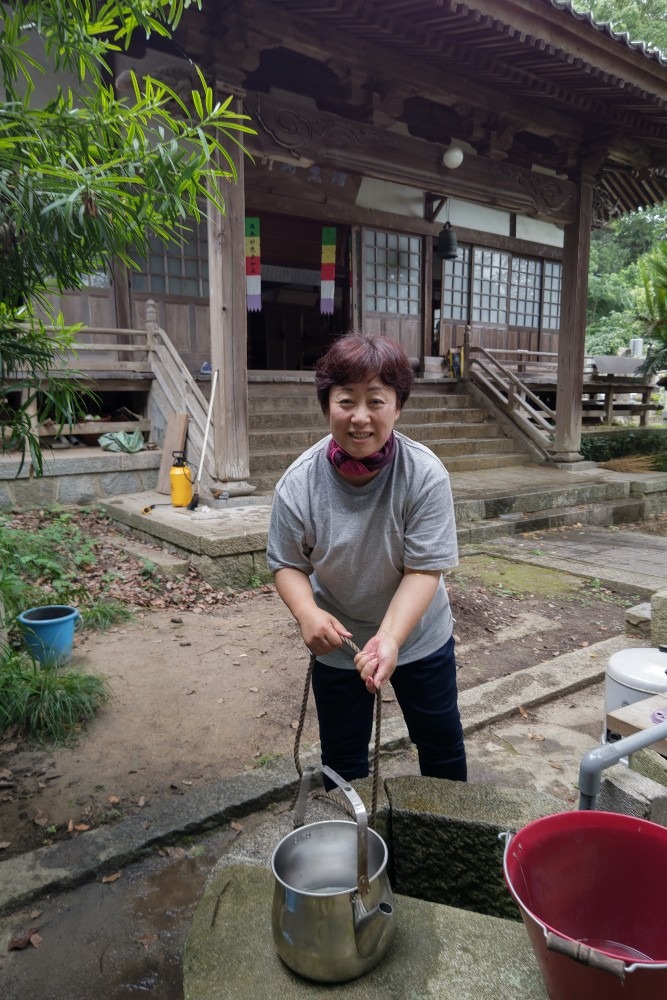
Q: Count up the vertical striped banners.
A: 2